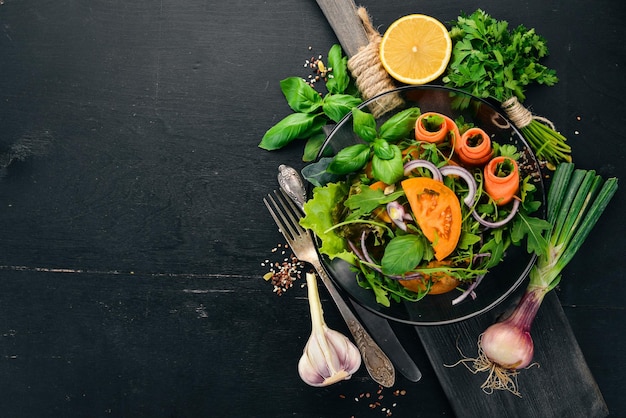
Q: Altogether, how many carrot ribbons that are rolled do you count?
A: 3